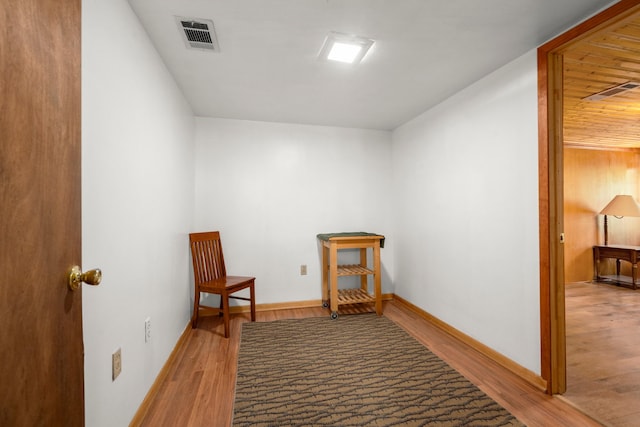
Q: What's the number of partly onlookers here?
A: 0